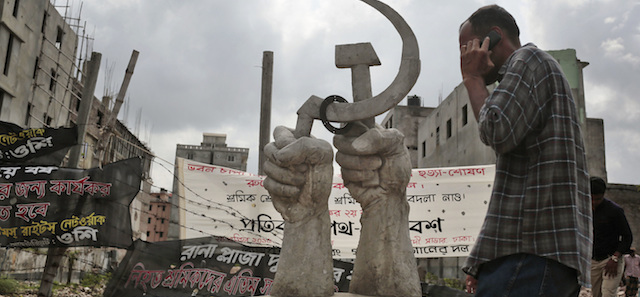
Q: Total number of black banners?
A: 3